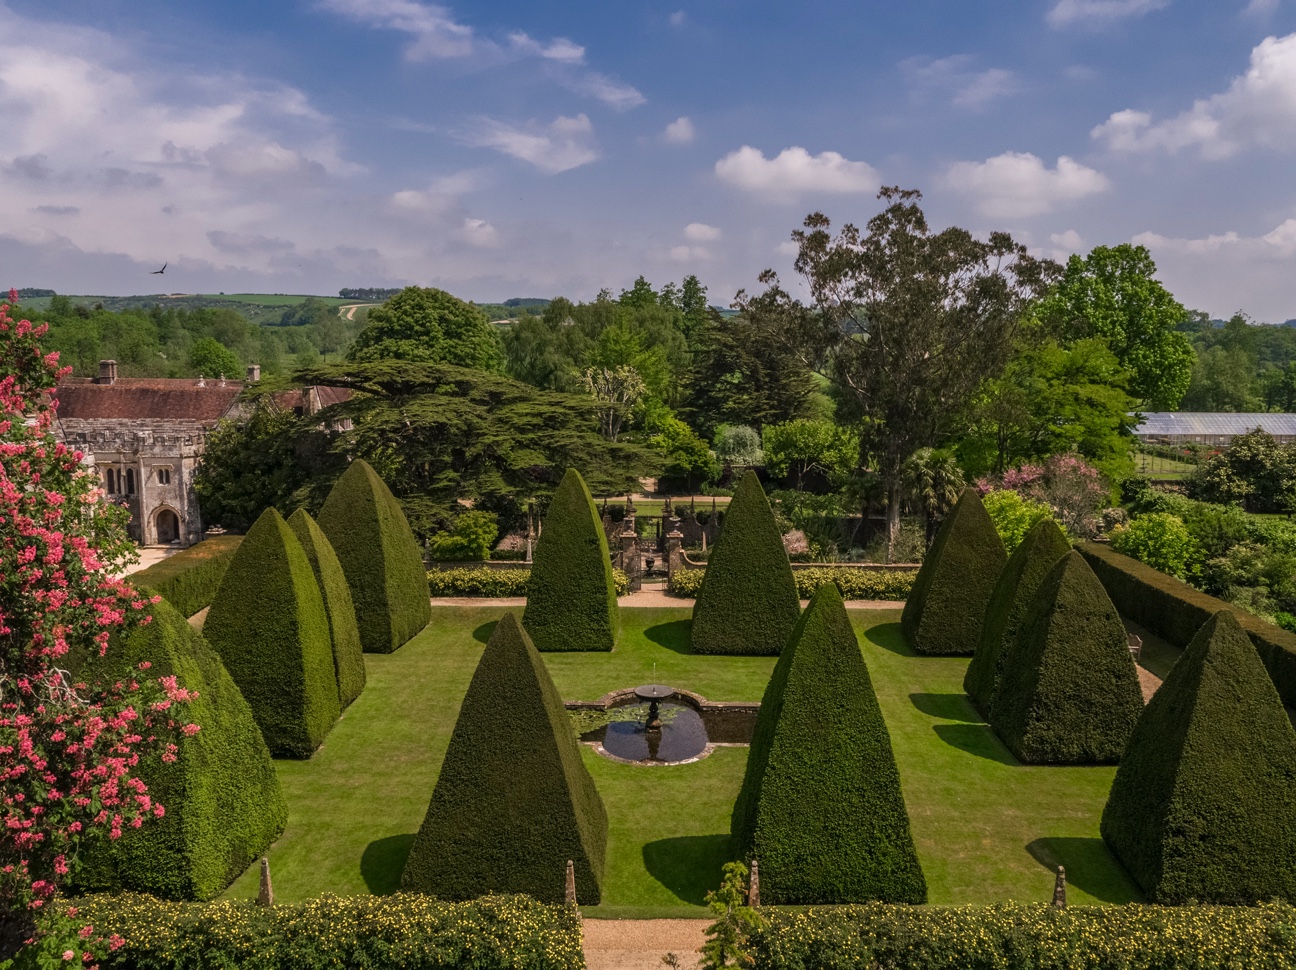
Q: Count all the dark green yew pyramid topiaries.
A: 12